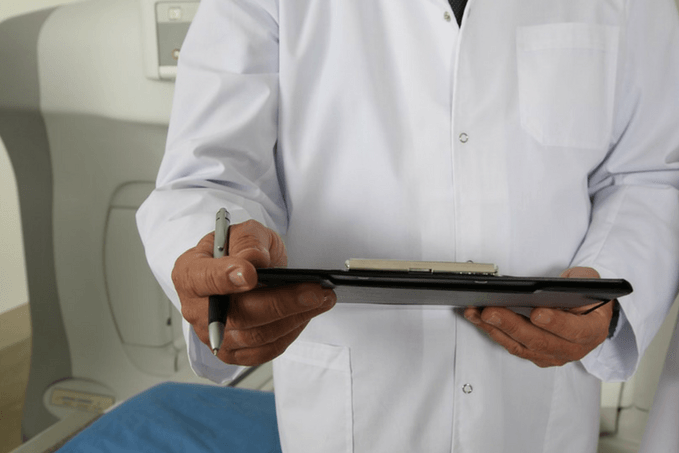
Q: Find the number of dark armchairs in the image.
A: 0